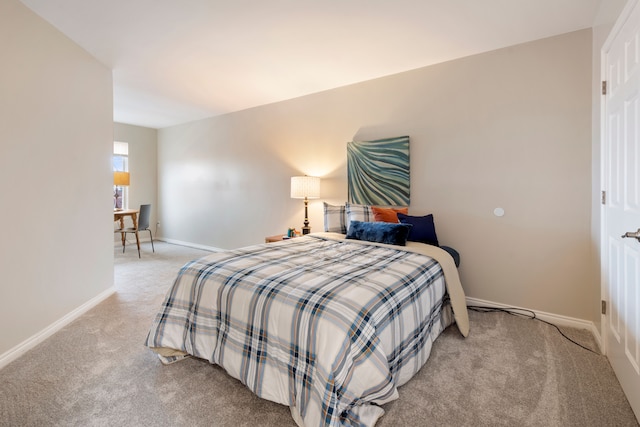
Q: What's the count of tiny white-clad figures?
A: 0